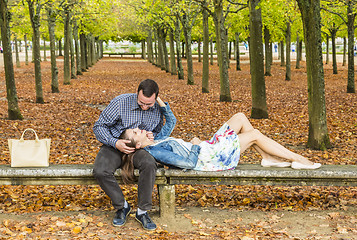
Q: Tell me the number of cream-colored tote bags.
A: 1